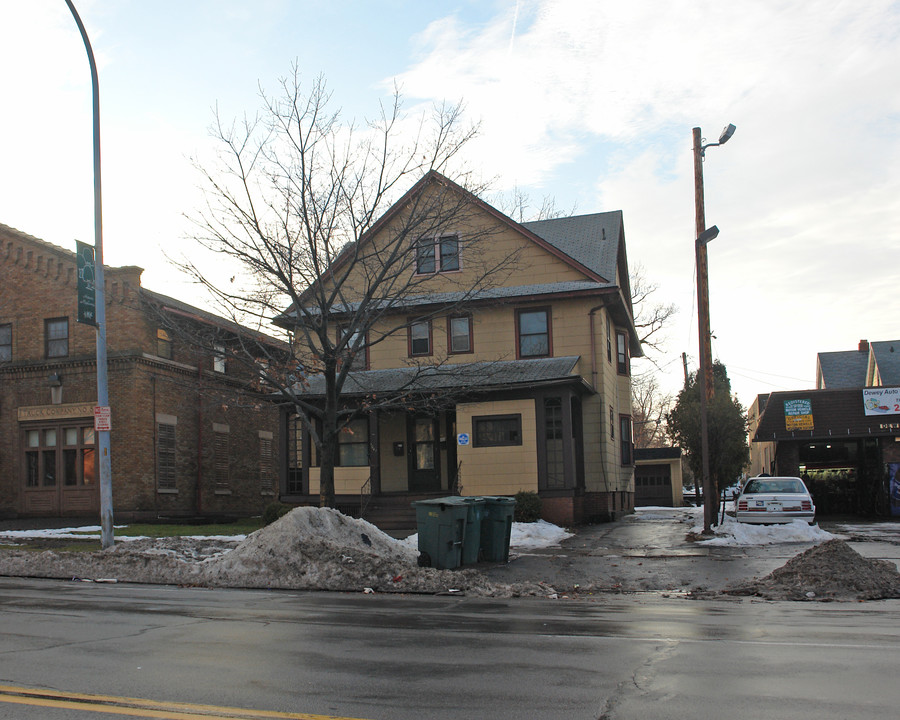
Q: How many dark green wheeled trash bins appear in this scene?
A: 3